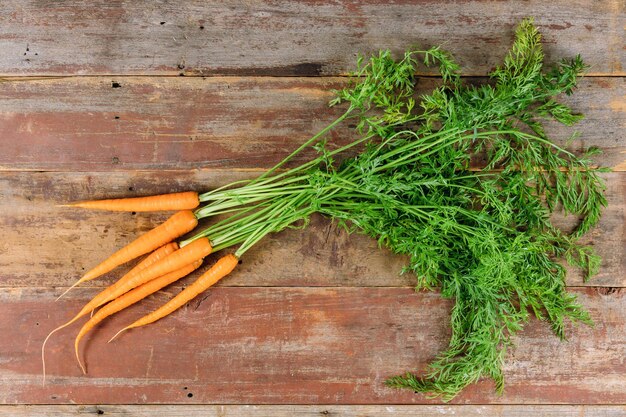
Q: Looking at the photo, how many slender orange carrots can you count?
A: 6